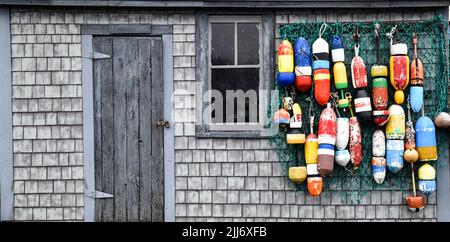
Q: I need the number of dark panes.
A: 3